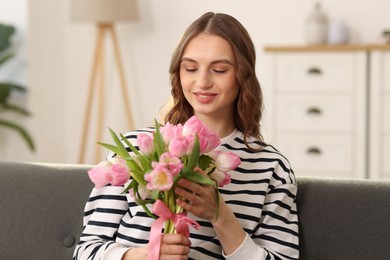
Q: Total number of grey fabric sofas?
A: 1